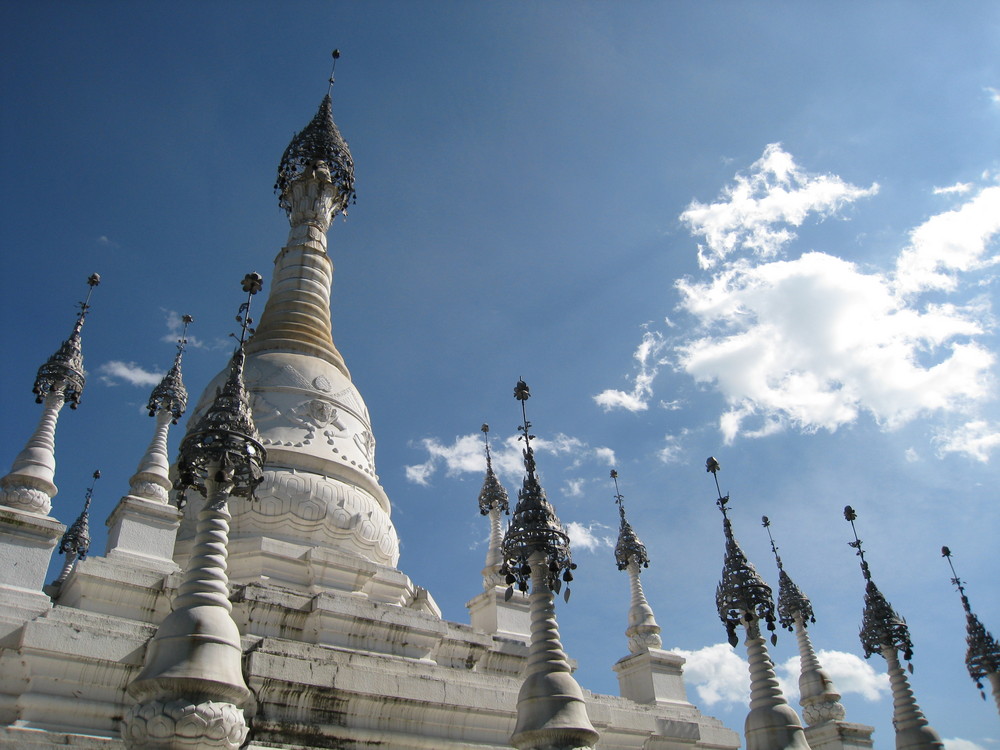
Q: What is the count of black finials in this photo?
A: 12